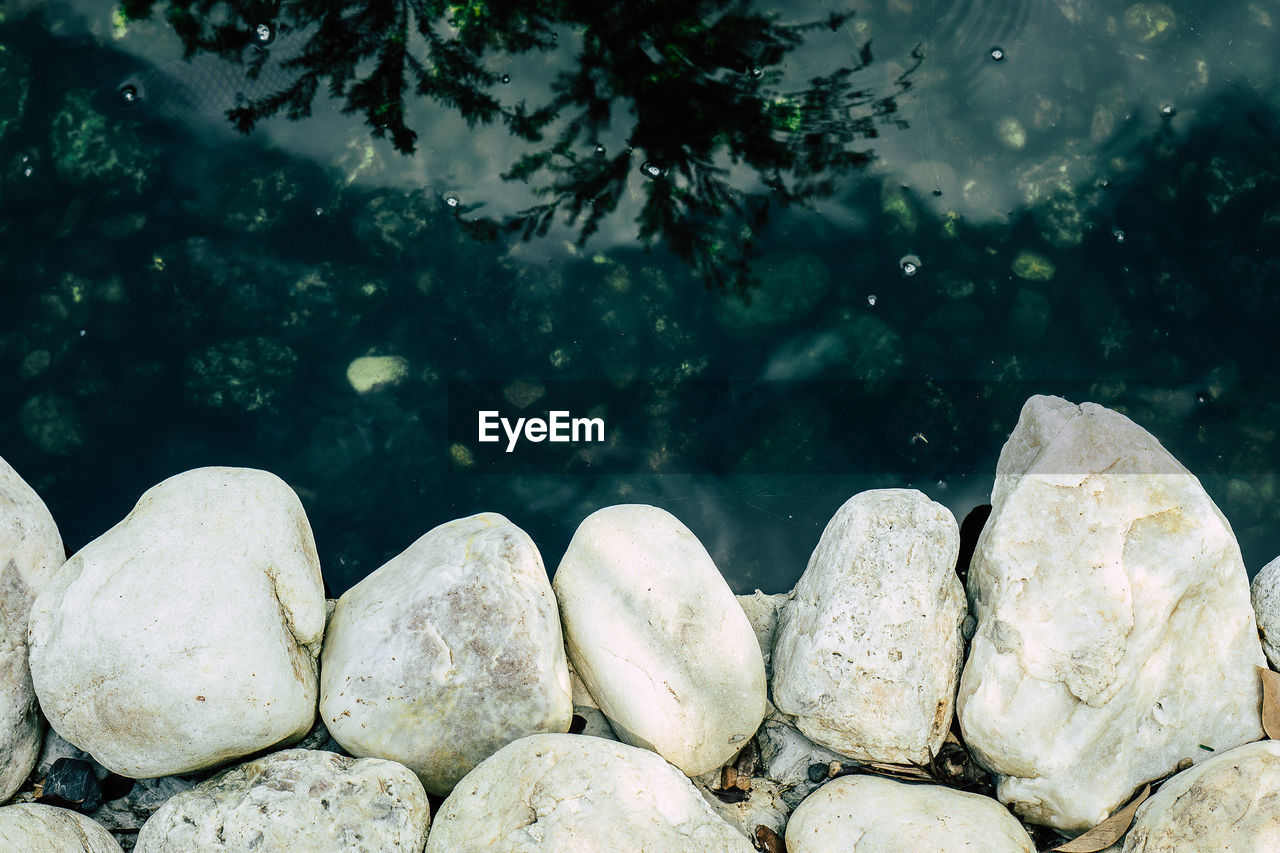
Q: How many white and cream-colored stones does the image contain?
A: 12